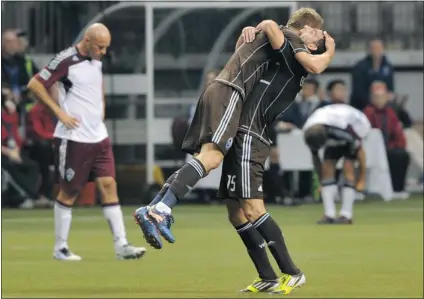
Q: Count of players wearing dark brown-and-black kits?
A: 2